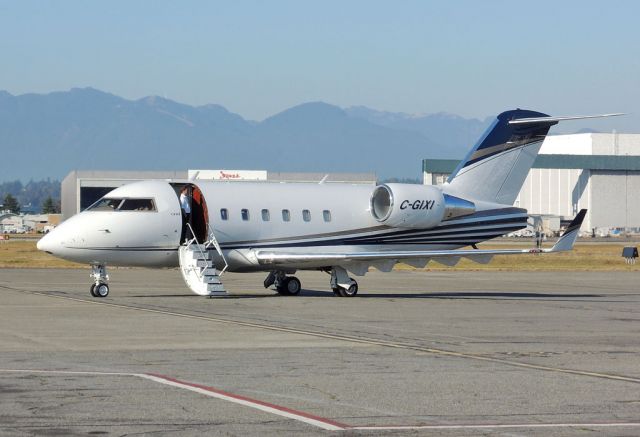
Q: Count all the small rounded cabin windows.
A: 6